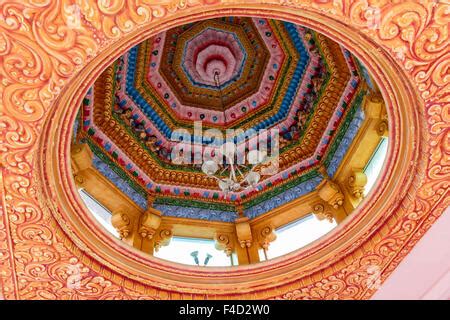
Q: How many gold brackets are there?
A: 13